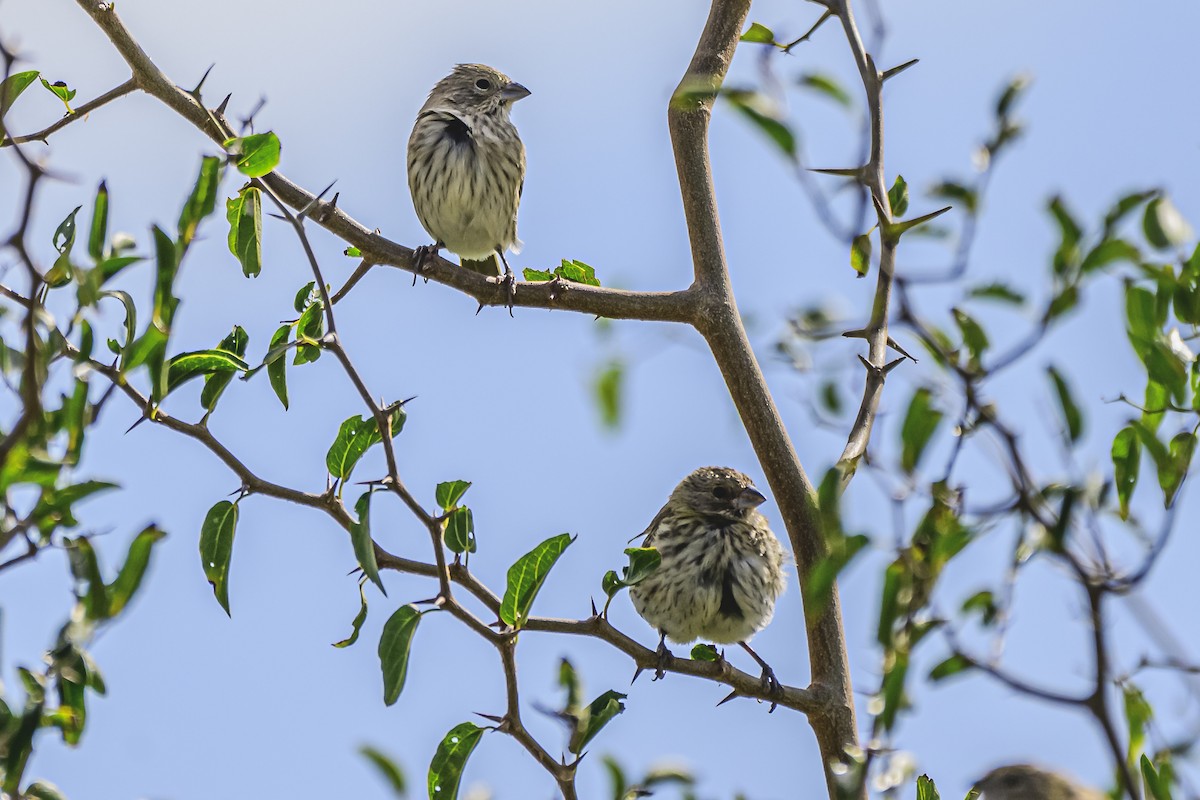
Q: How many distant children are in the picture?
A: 0